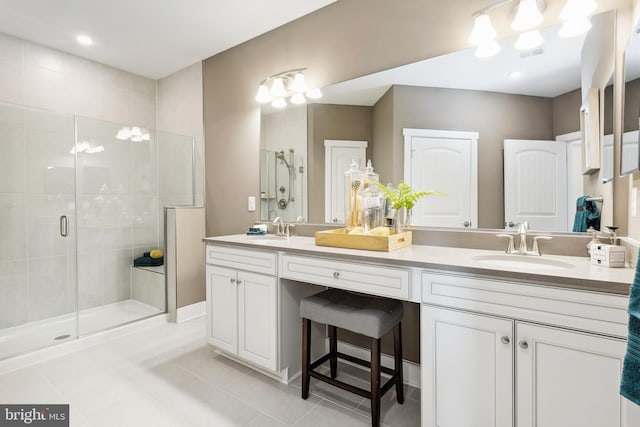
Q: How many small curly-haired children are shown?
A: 0